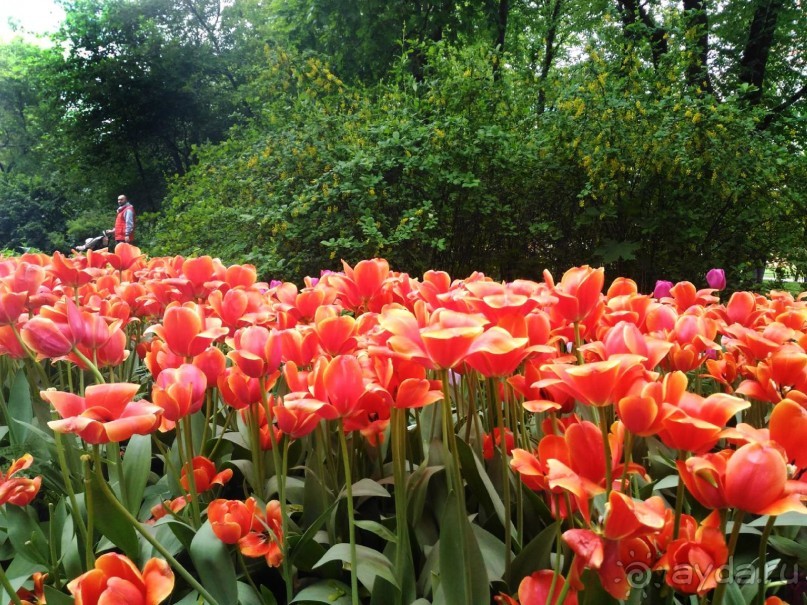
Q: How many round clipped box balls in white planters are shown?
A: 0